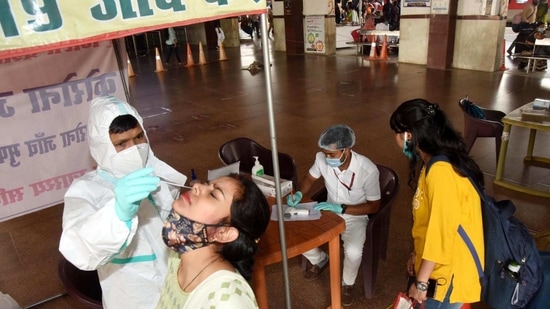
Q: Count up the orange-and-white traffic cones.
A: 8